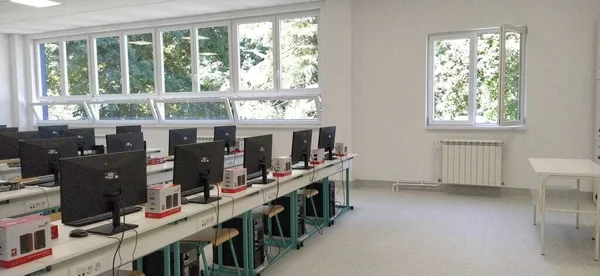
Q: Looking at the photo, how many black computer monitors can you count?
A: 15